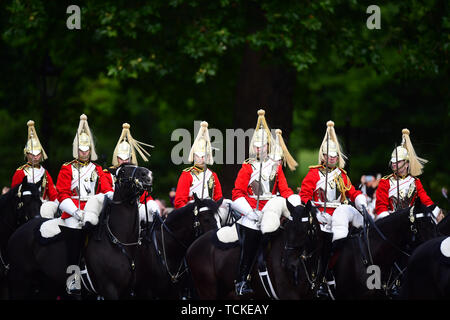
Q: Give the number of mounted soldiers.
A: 8